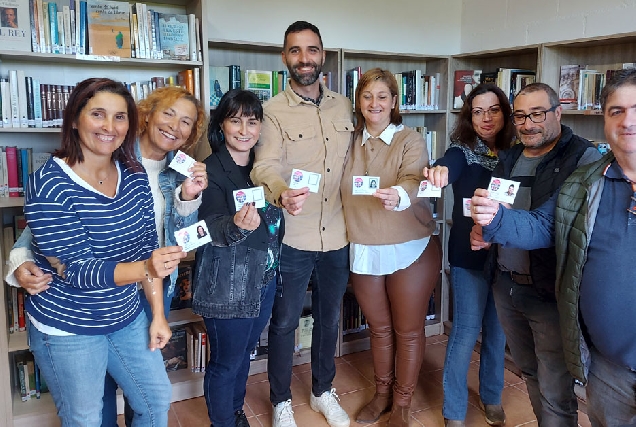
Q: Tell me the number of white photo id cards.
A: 8